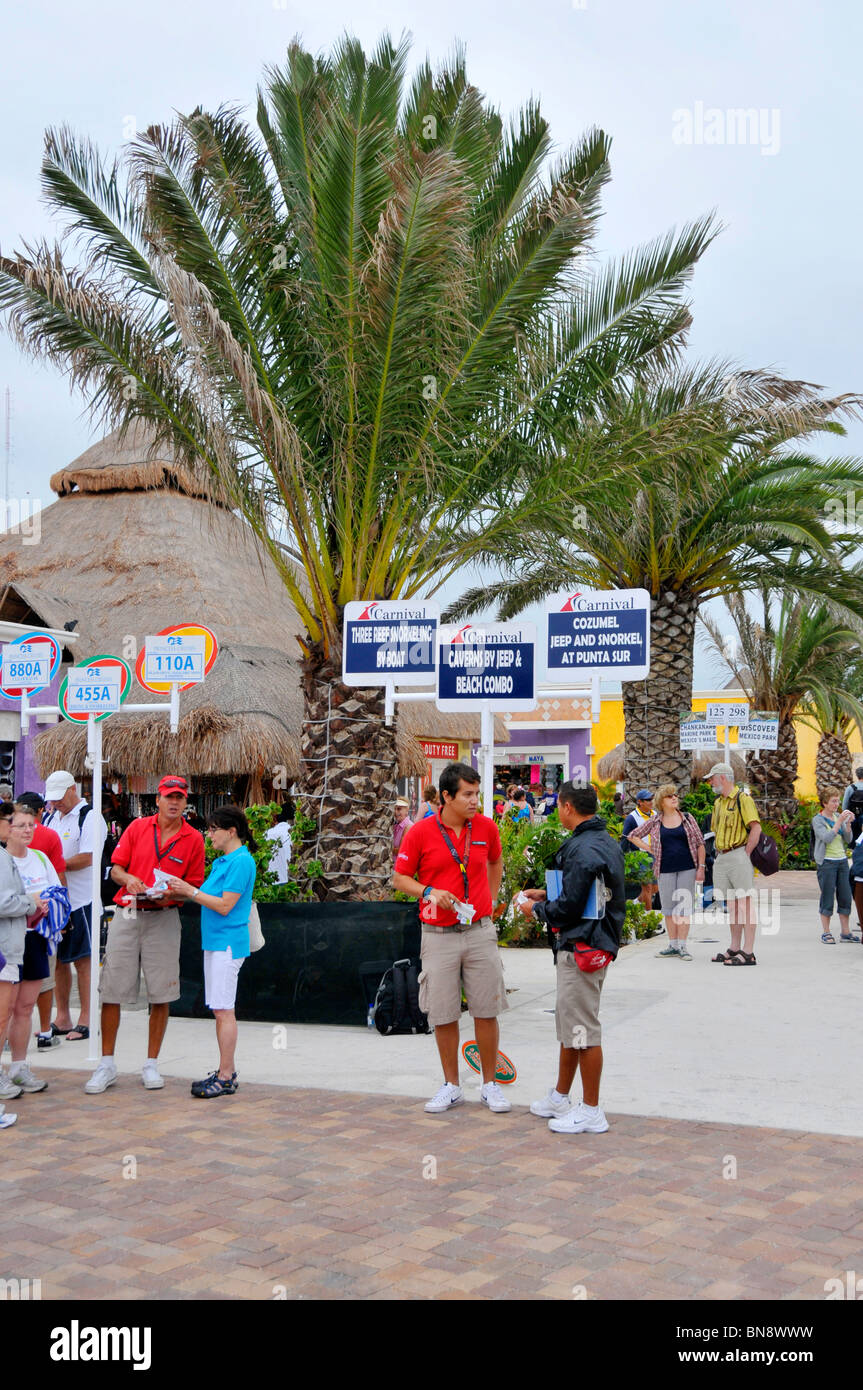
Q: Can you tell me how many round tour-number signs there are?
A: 3